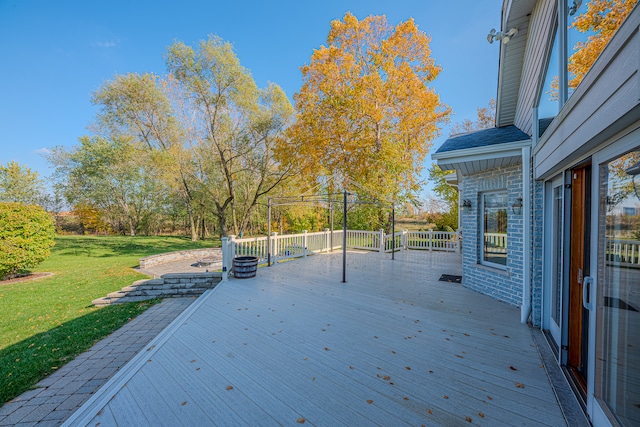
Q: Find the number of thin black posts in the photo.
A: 4